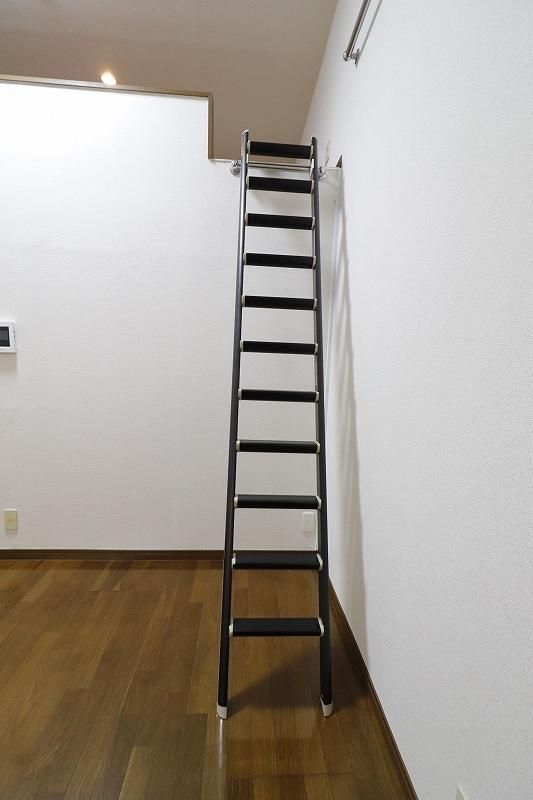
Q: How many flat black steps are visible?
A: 11